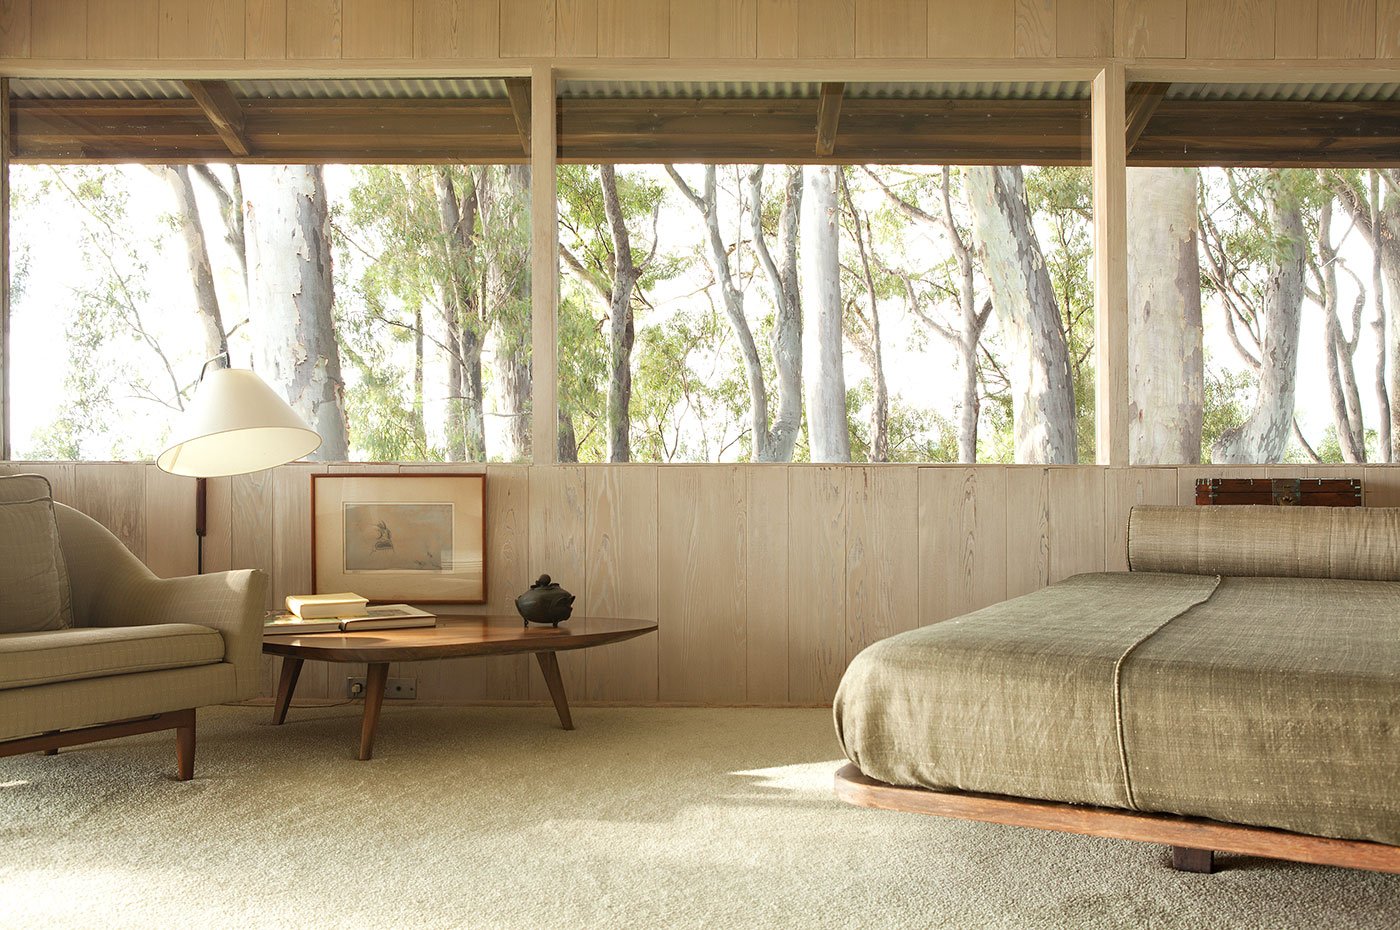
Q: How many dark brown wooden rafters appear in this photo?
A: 4